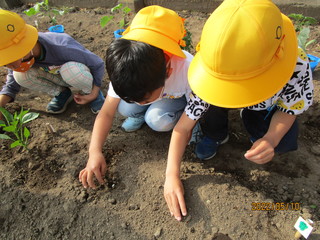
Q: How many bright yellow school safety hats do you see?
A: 3